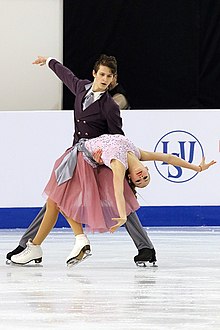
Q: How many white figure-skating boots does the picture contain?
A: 2